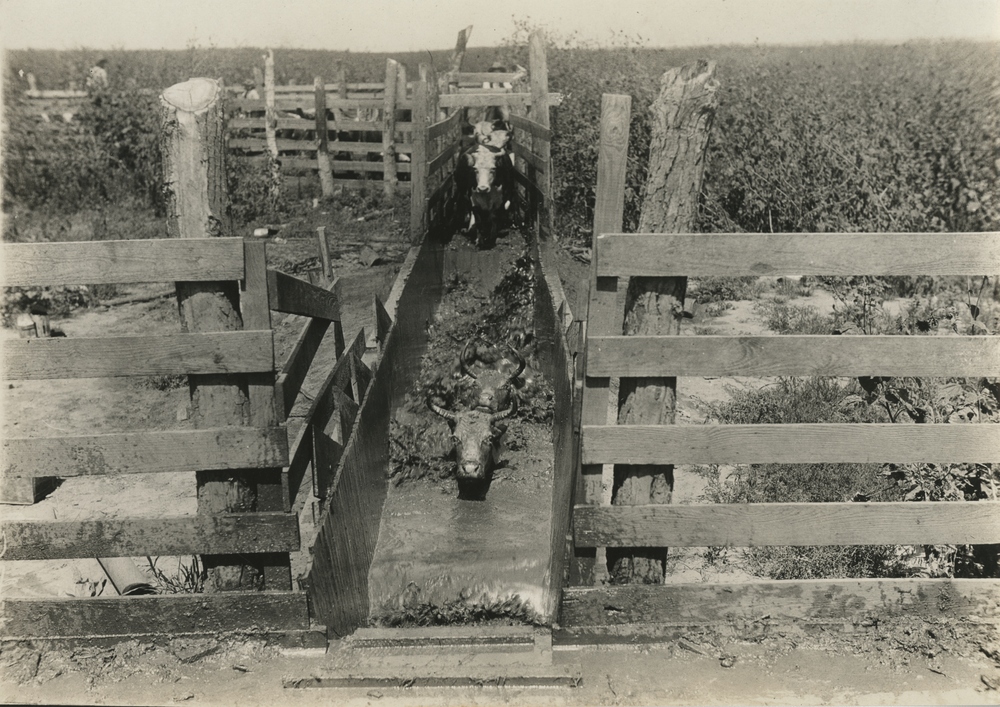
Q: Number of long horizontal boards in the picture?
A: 10